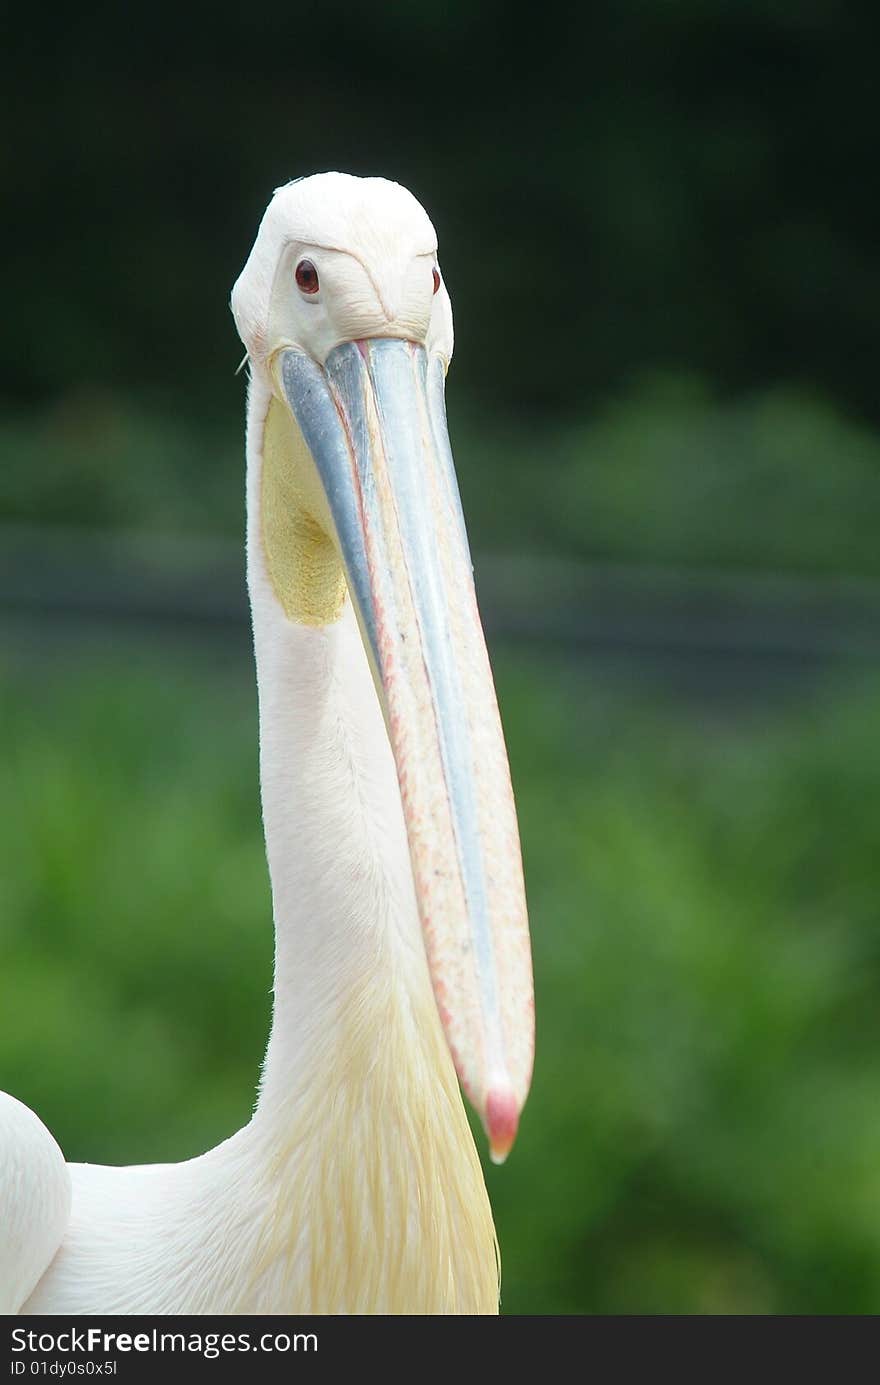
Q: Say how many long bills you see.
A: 1